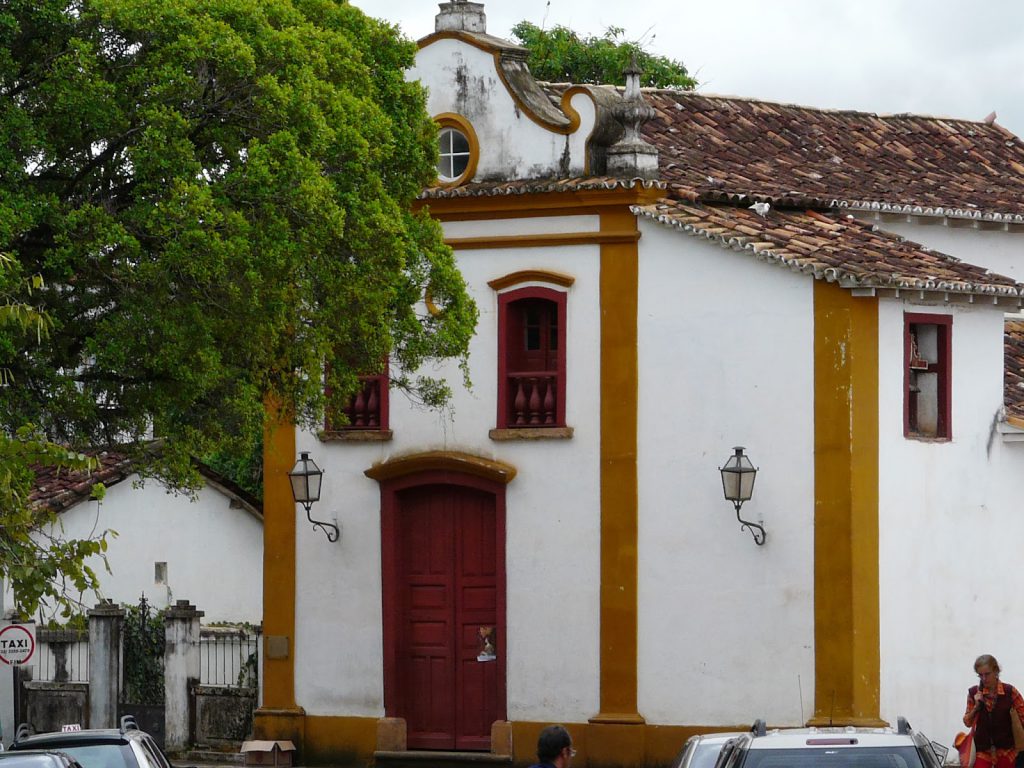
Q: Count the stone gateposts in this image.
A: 2